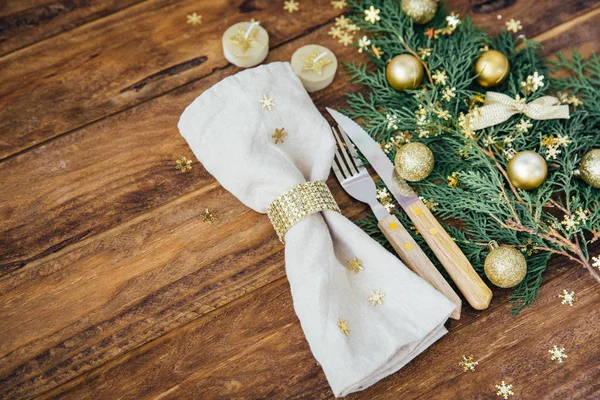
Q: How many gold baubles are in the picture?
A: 7